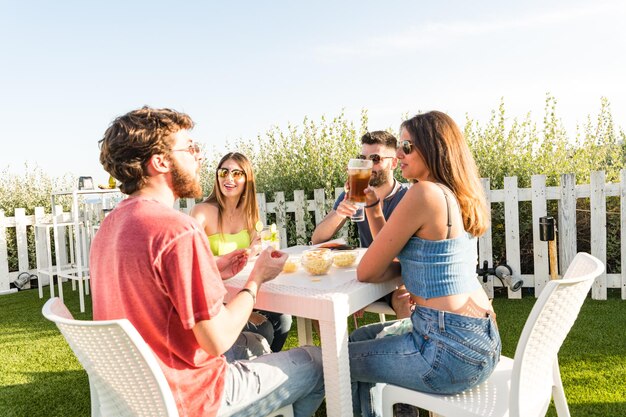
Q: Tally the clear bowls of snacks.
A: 3